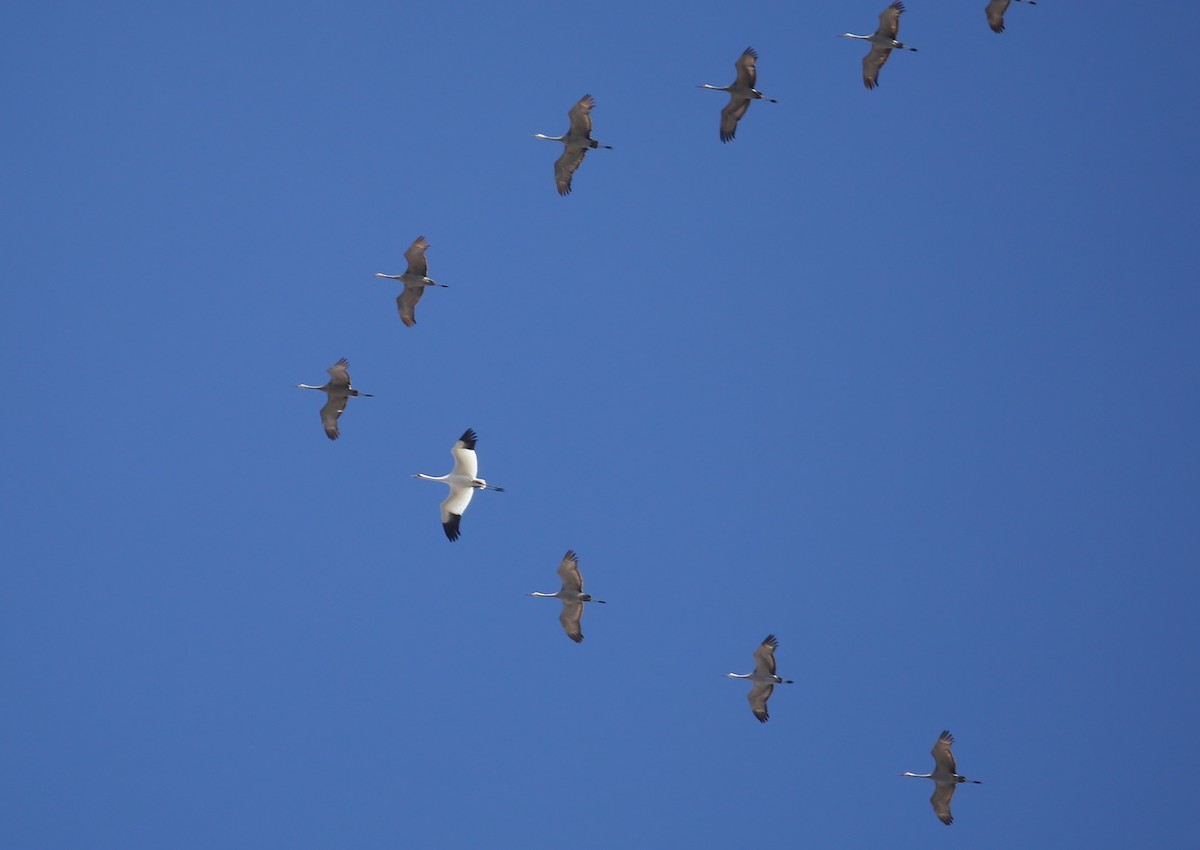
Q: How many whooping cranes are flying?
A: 1